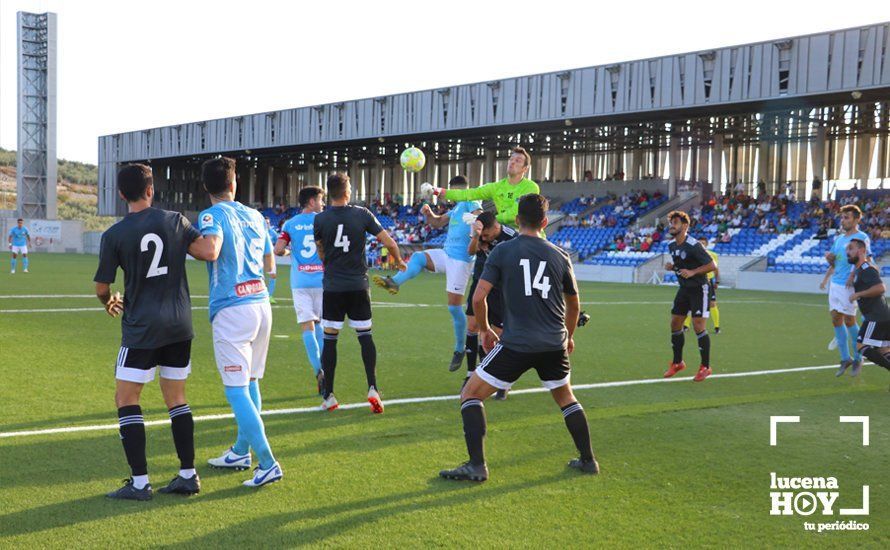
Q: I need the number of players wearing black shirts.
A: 6